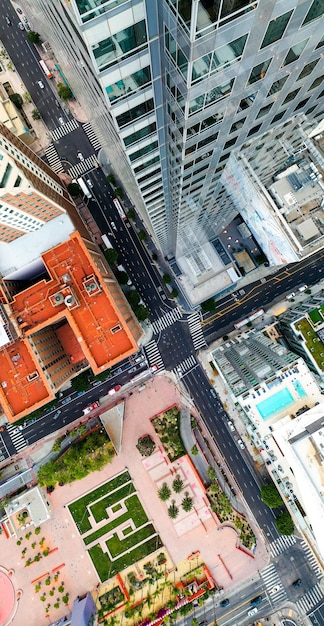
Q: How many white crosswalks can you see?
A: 13